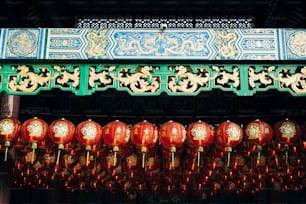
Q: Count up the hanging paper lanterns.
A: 11